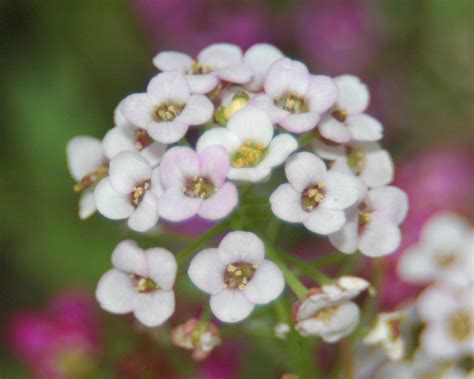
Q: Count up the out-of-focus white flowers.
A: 2